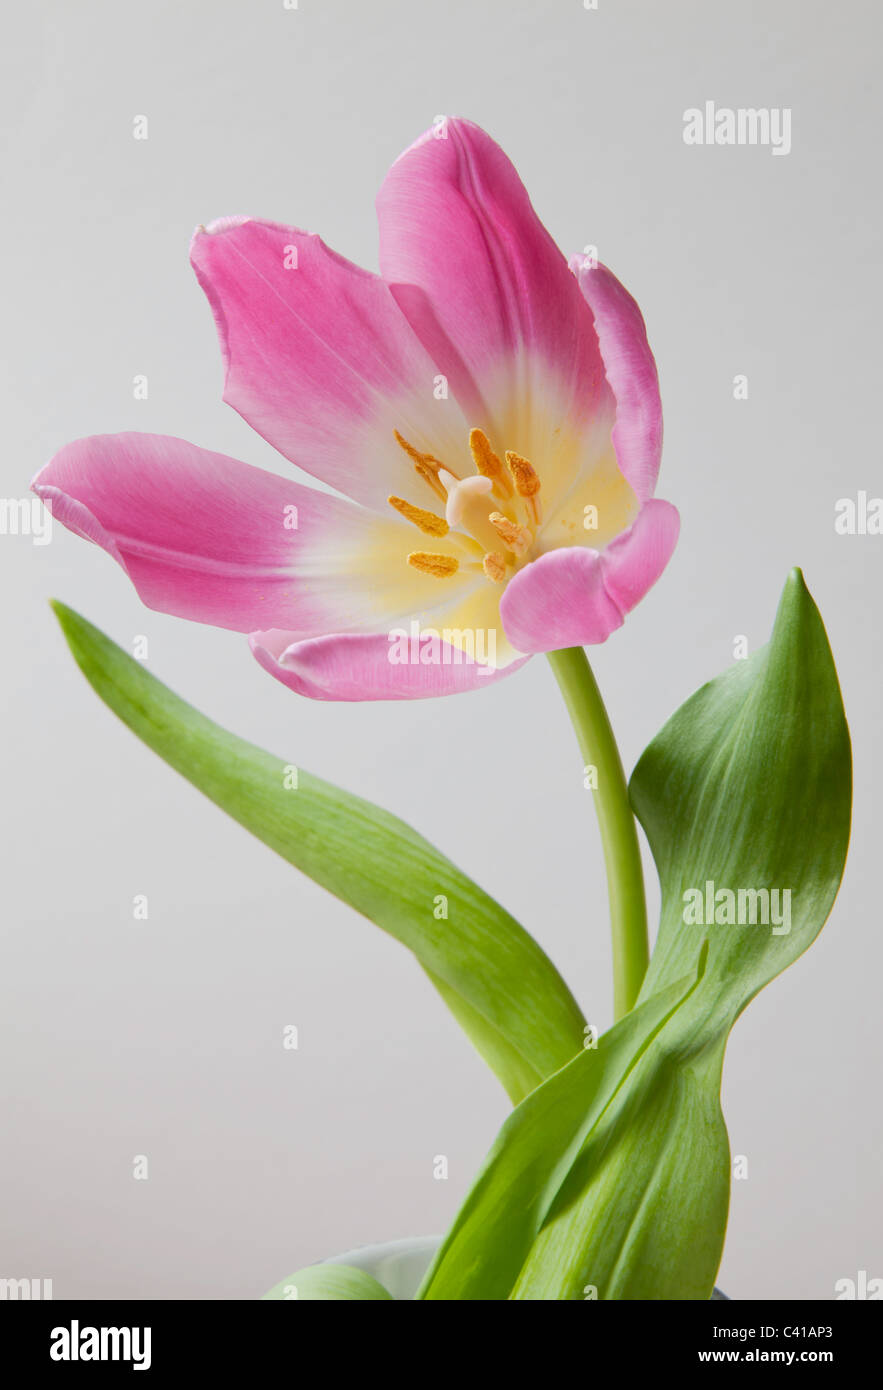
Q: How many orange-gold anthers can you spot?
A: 7